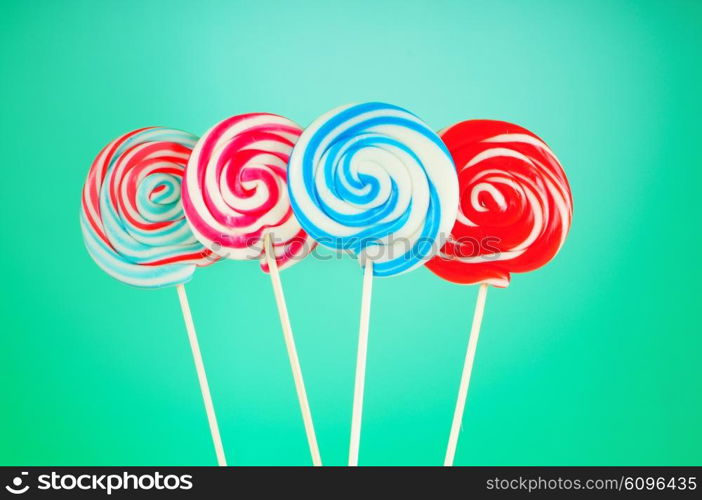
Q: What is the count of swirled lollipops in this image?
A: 4